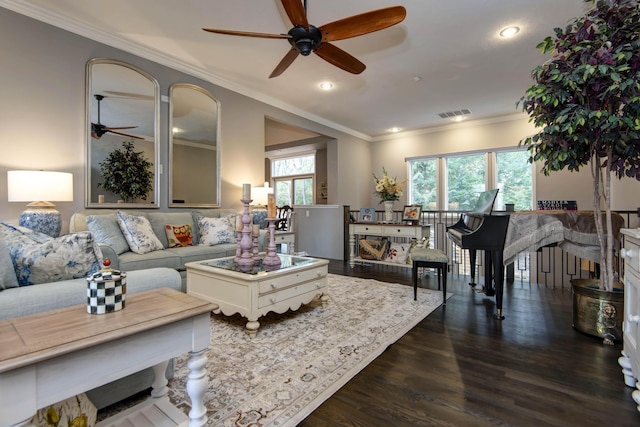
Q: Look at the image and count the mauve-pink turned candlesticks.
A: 4